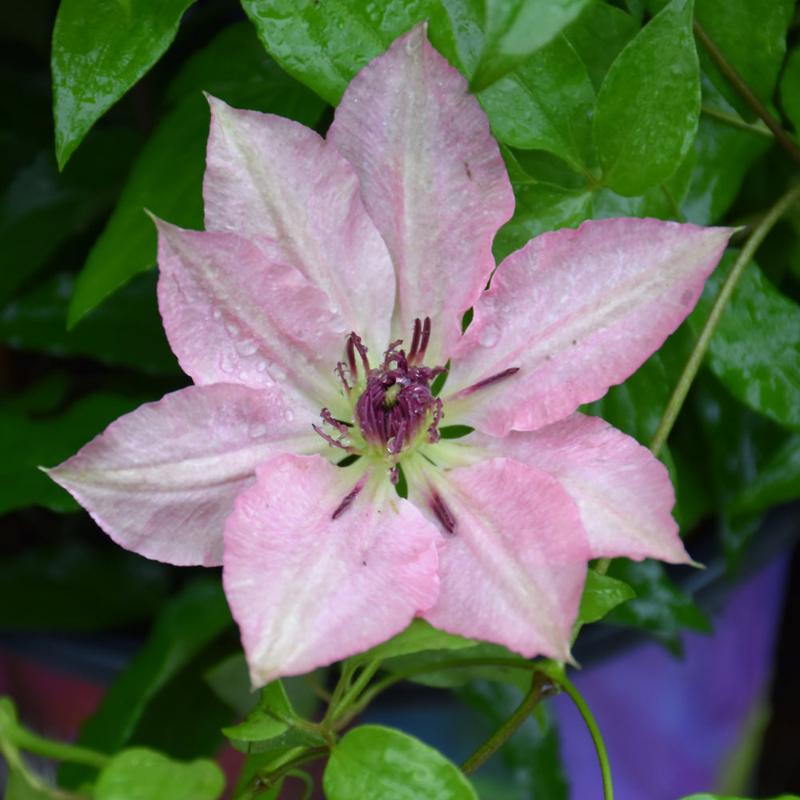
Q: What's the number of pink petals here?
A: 8